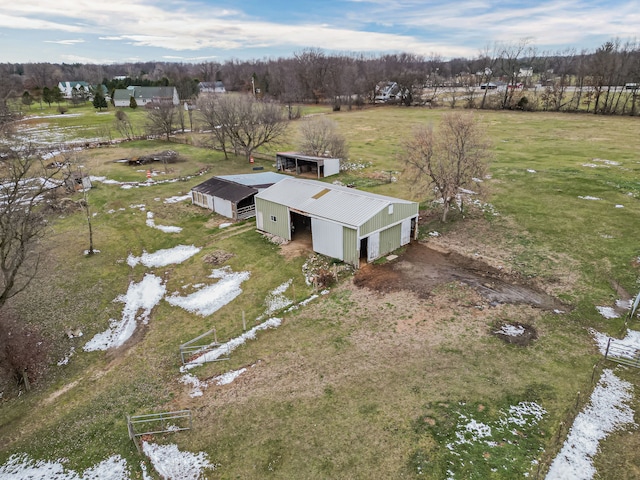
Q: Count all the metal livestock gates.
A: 3